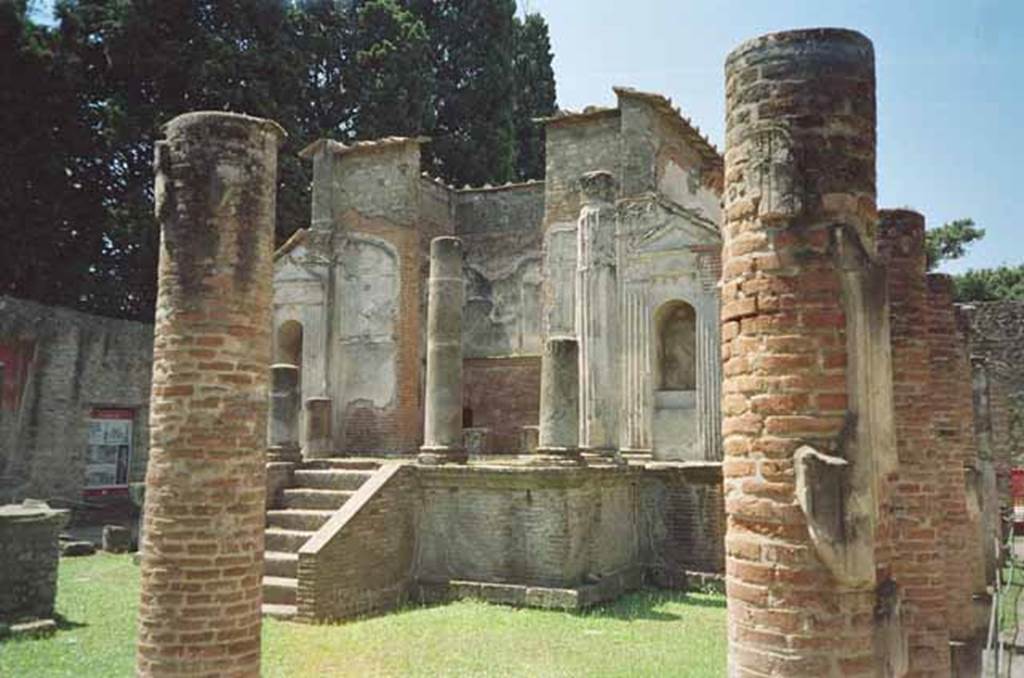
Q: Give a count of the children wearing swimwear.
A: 0